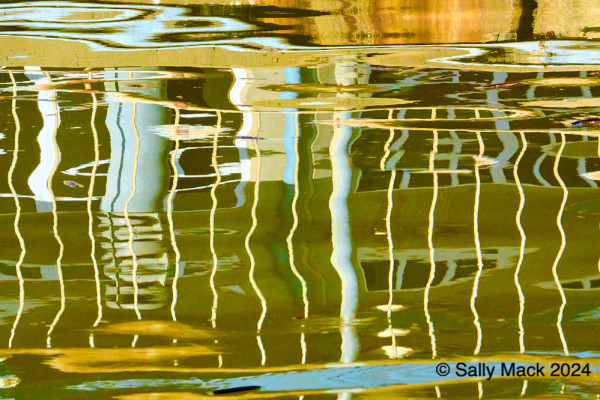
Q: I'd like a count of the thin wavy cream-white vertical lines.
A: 13